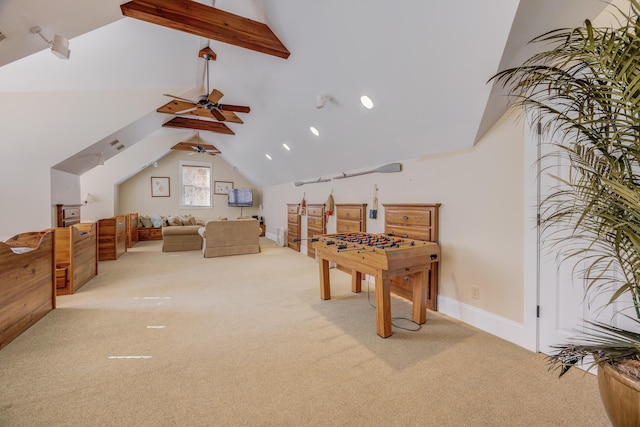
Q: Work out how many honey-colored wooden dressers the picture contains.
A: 4